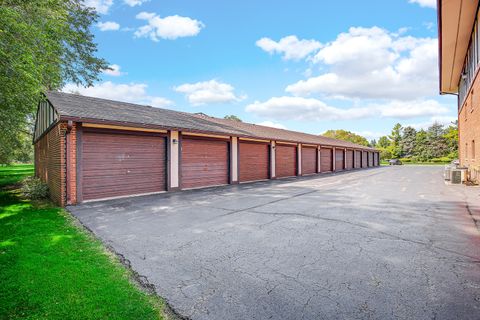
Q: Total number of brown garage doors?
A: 12